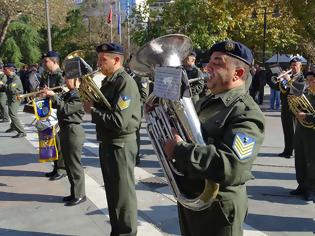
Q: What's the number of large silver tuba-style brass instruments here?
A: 1